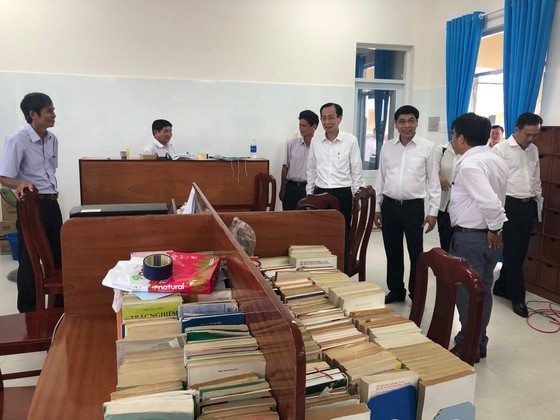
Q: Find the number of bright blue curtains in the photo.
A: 2